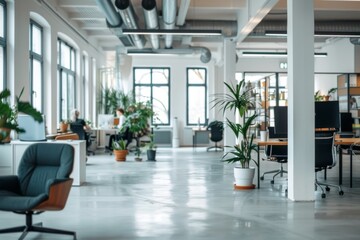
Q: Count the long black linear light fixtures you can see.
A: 4